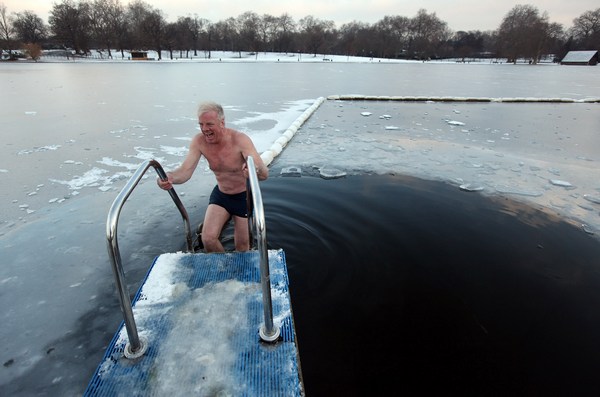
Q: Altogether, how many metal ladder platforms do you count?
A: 1